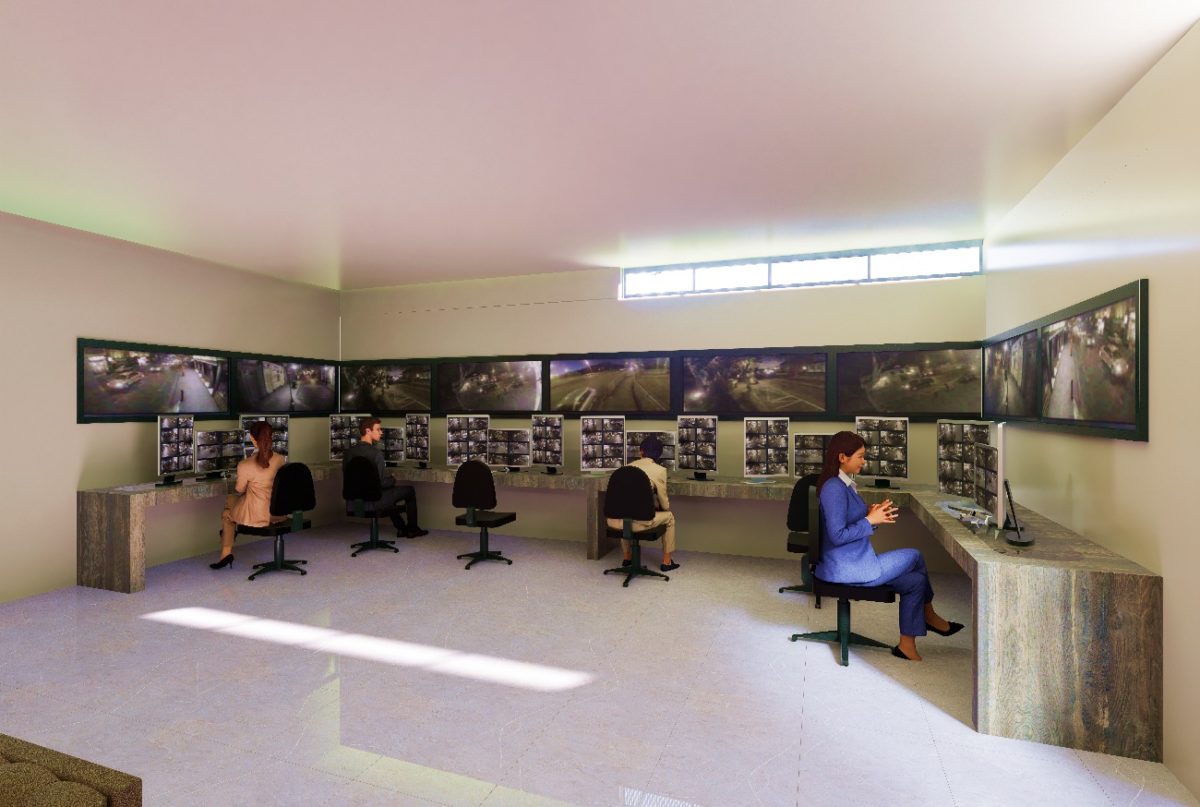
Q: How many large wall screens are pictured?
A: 9